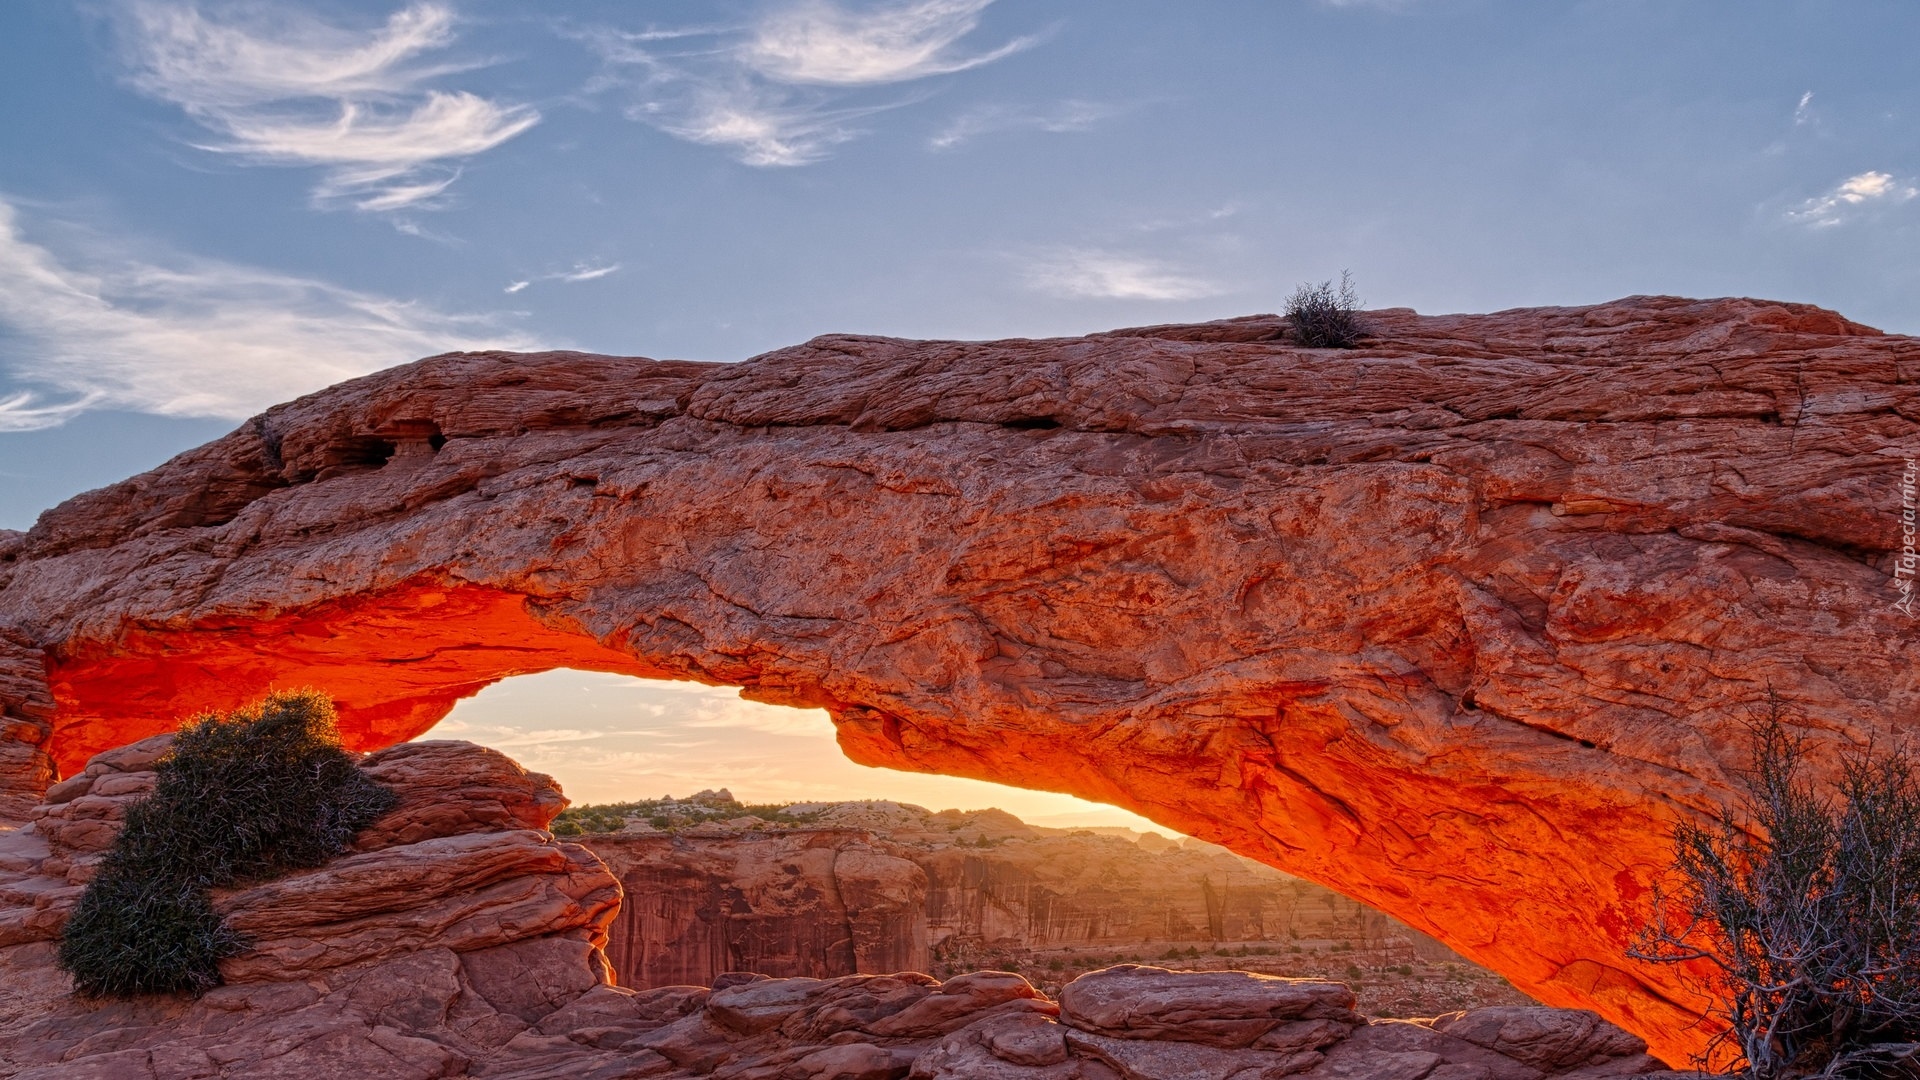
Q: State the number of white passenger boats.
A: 0